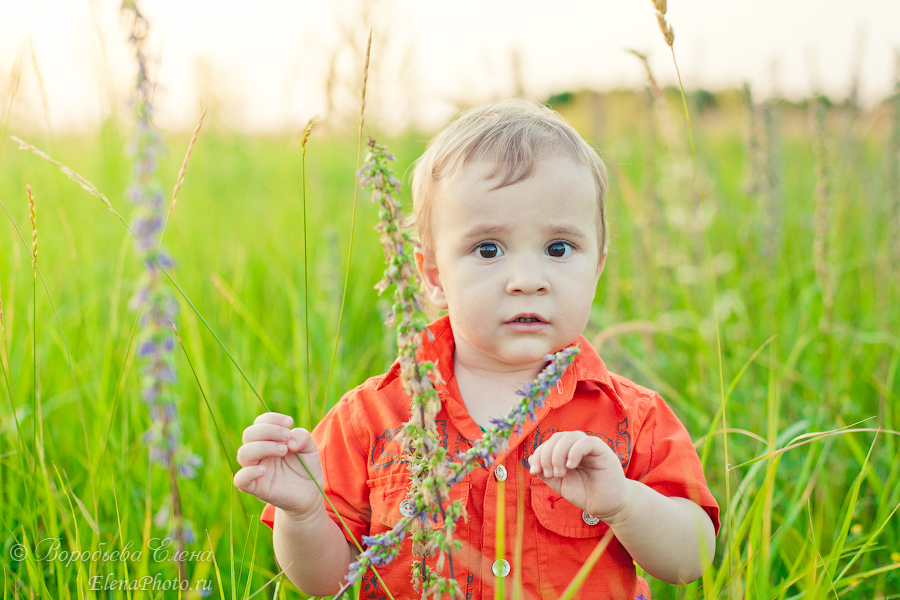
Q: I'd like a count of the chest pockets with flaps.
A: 2